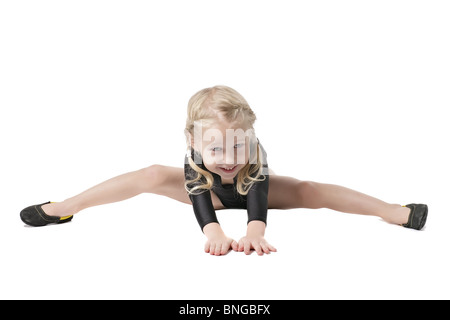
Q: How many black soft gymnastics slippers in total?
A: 2